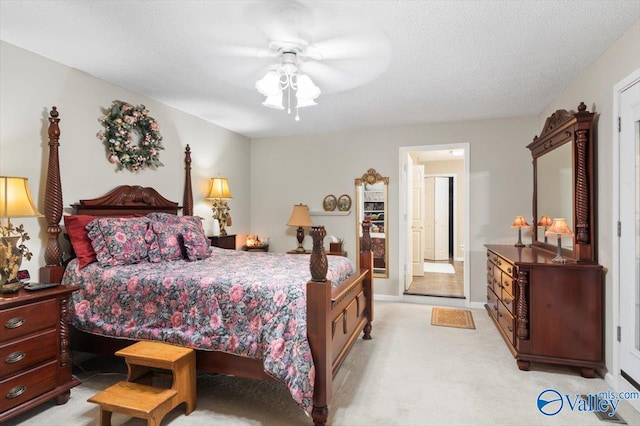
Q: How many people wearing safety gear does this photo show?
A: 0